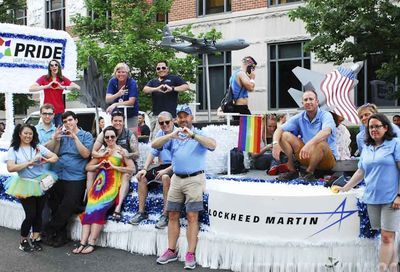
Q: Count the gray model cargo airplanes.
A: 1